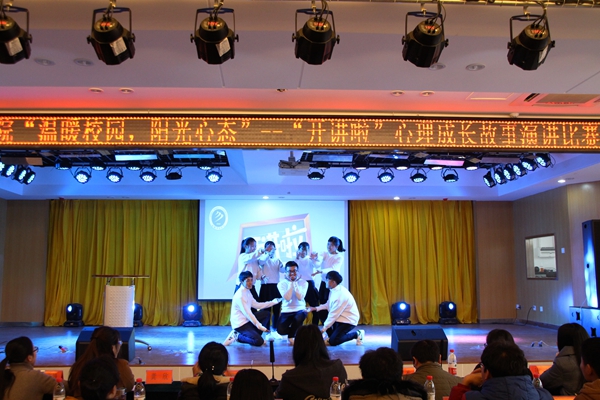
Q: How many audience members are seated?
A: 12